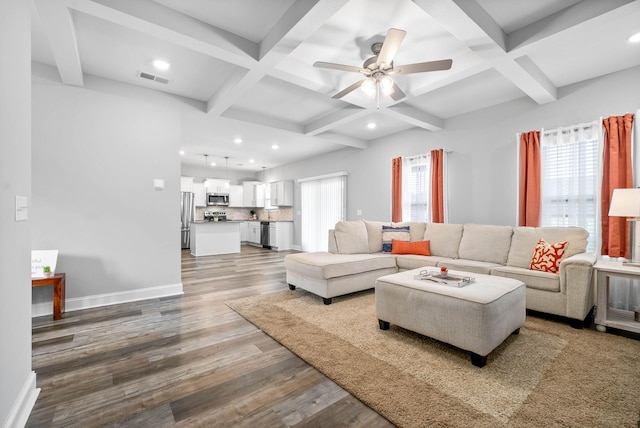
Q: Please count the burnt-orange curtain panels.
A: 4